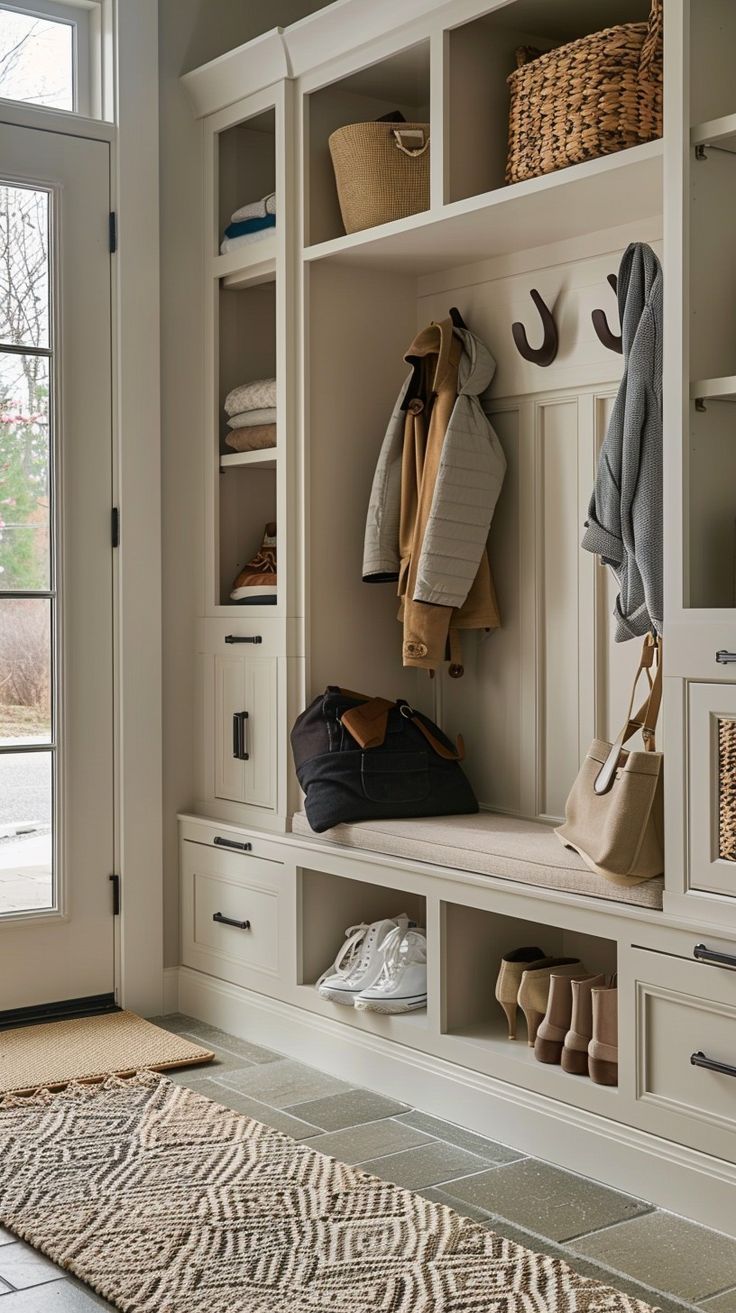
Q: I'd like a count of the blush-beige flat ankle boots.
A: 3